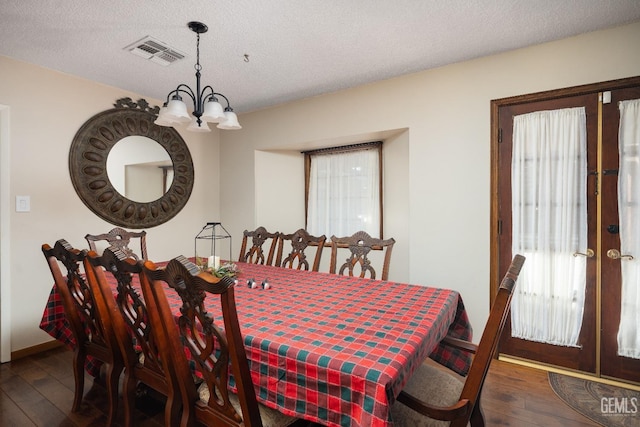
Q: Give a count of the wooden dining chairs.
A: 8